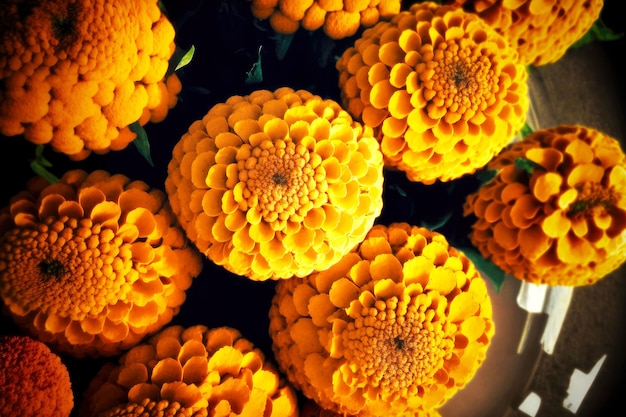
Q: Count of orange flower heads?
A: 10